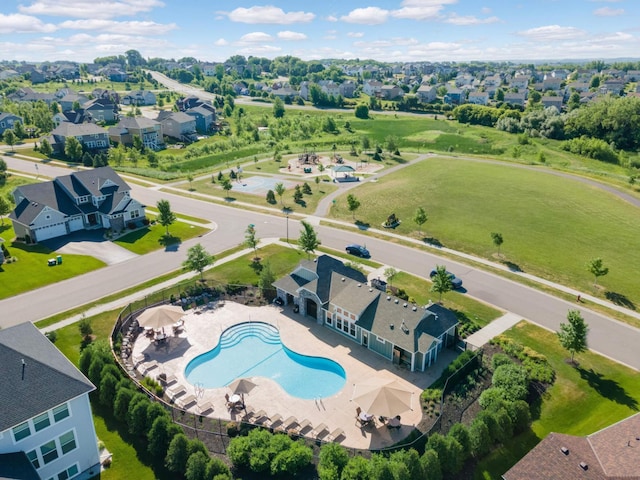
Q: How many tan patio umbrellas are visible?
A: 3